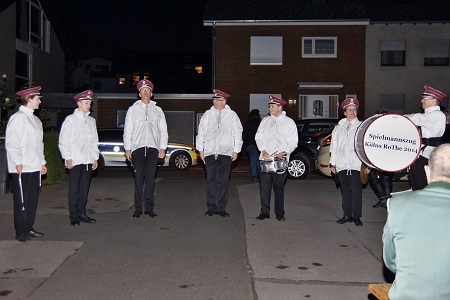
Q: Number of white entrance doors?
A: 1